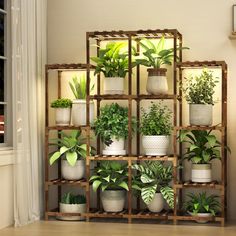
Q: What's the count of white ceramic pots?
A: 13